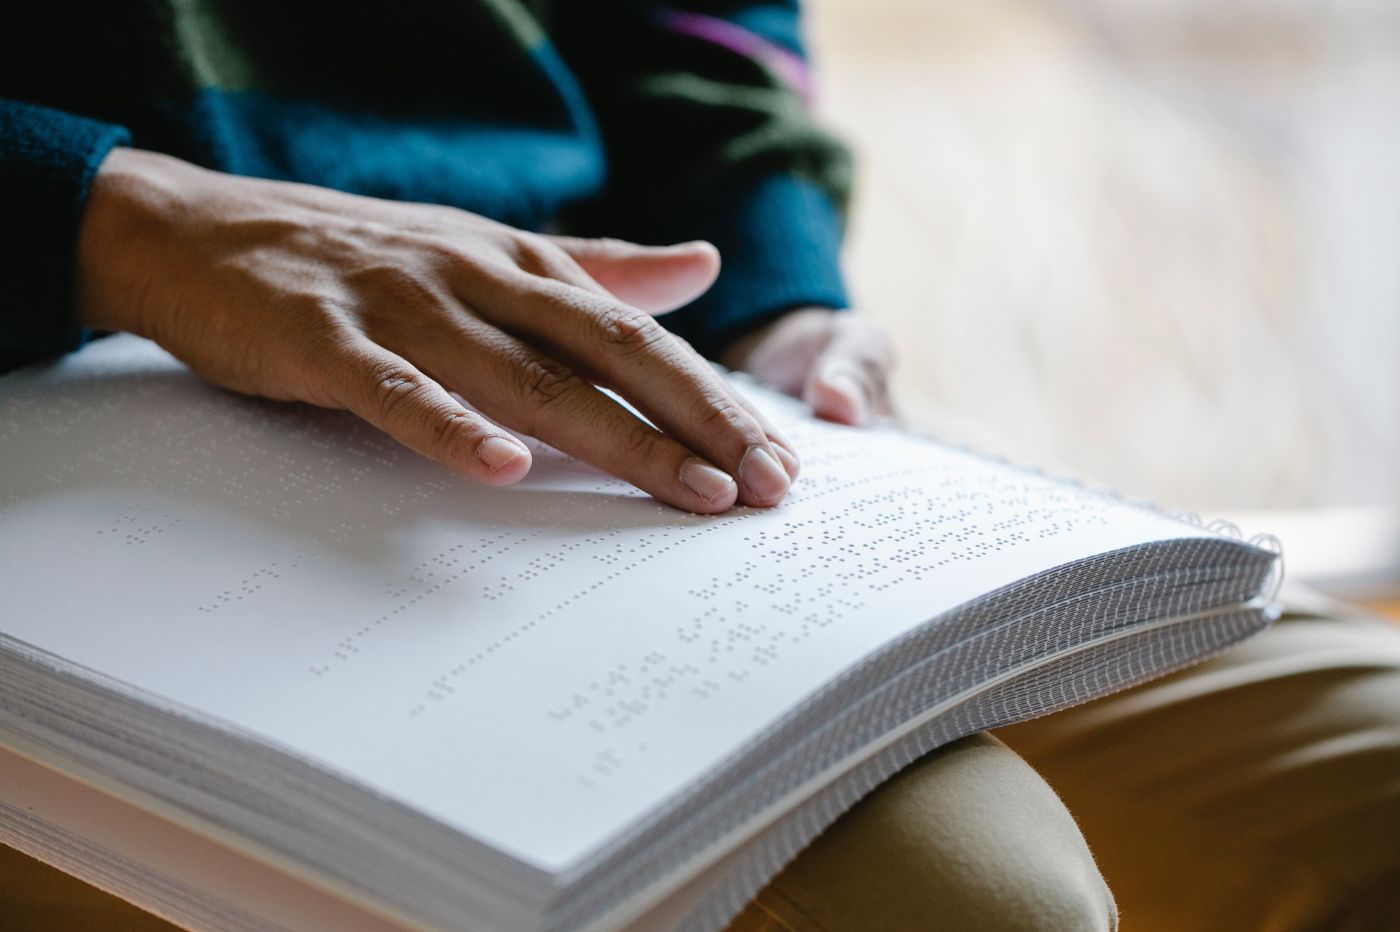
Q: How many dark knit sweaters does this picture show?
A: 1